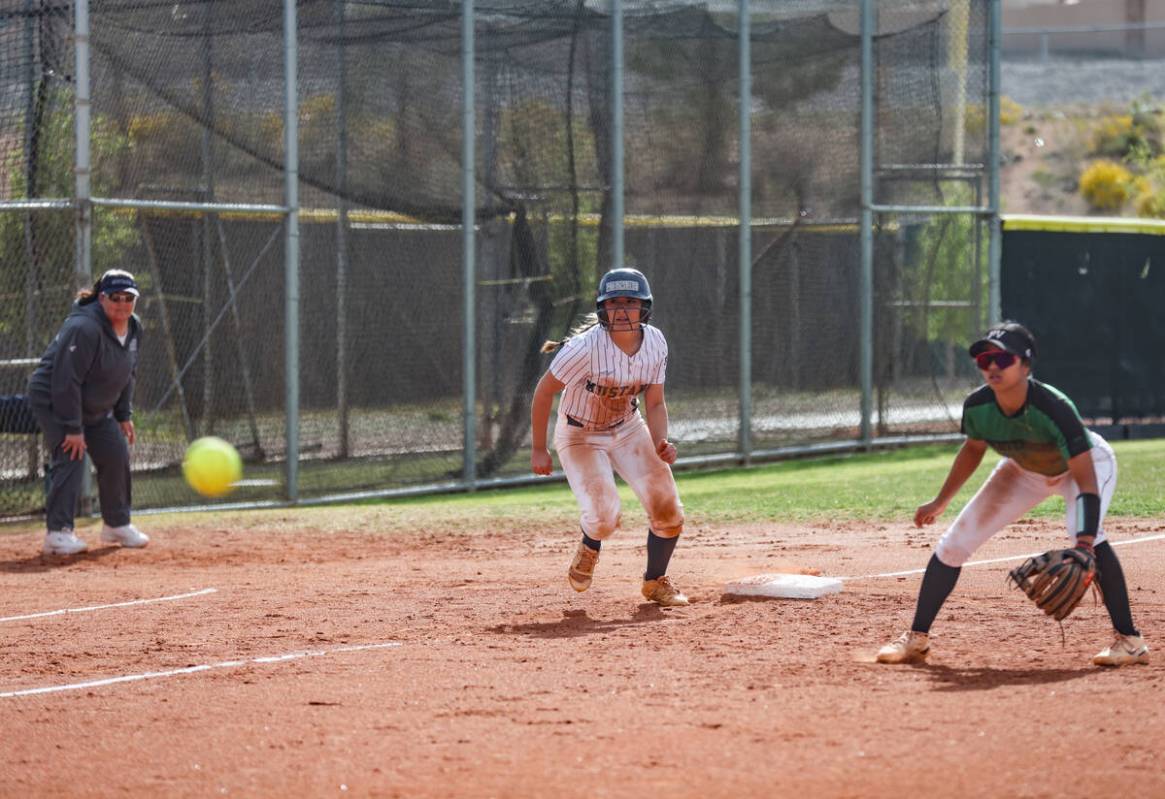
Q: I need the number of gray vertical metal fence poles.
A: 7